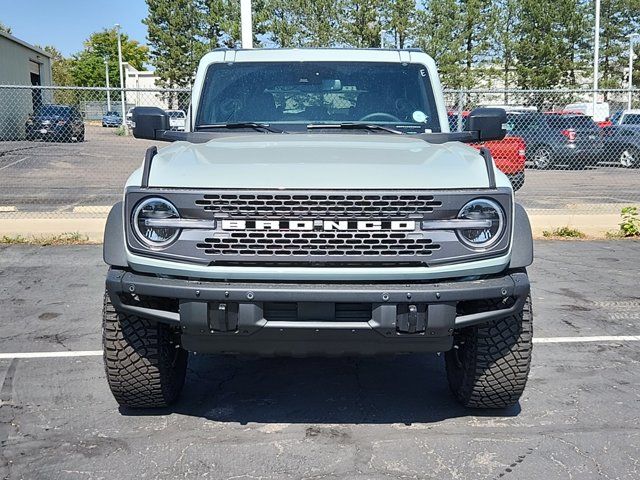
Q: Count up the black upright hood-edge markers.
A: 2